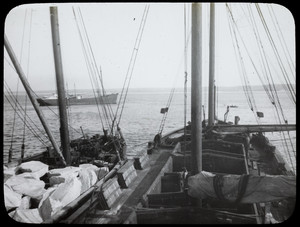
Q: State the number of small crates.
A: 3